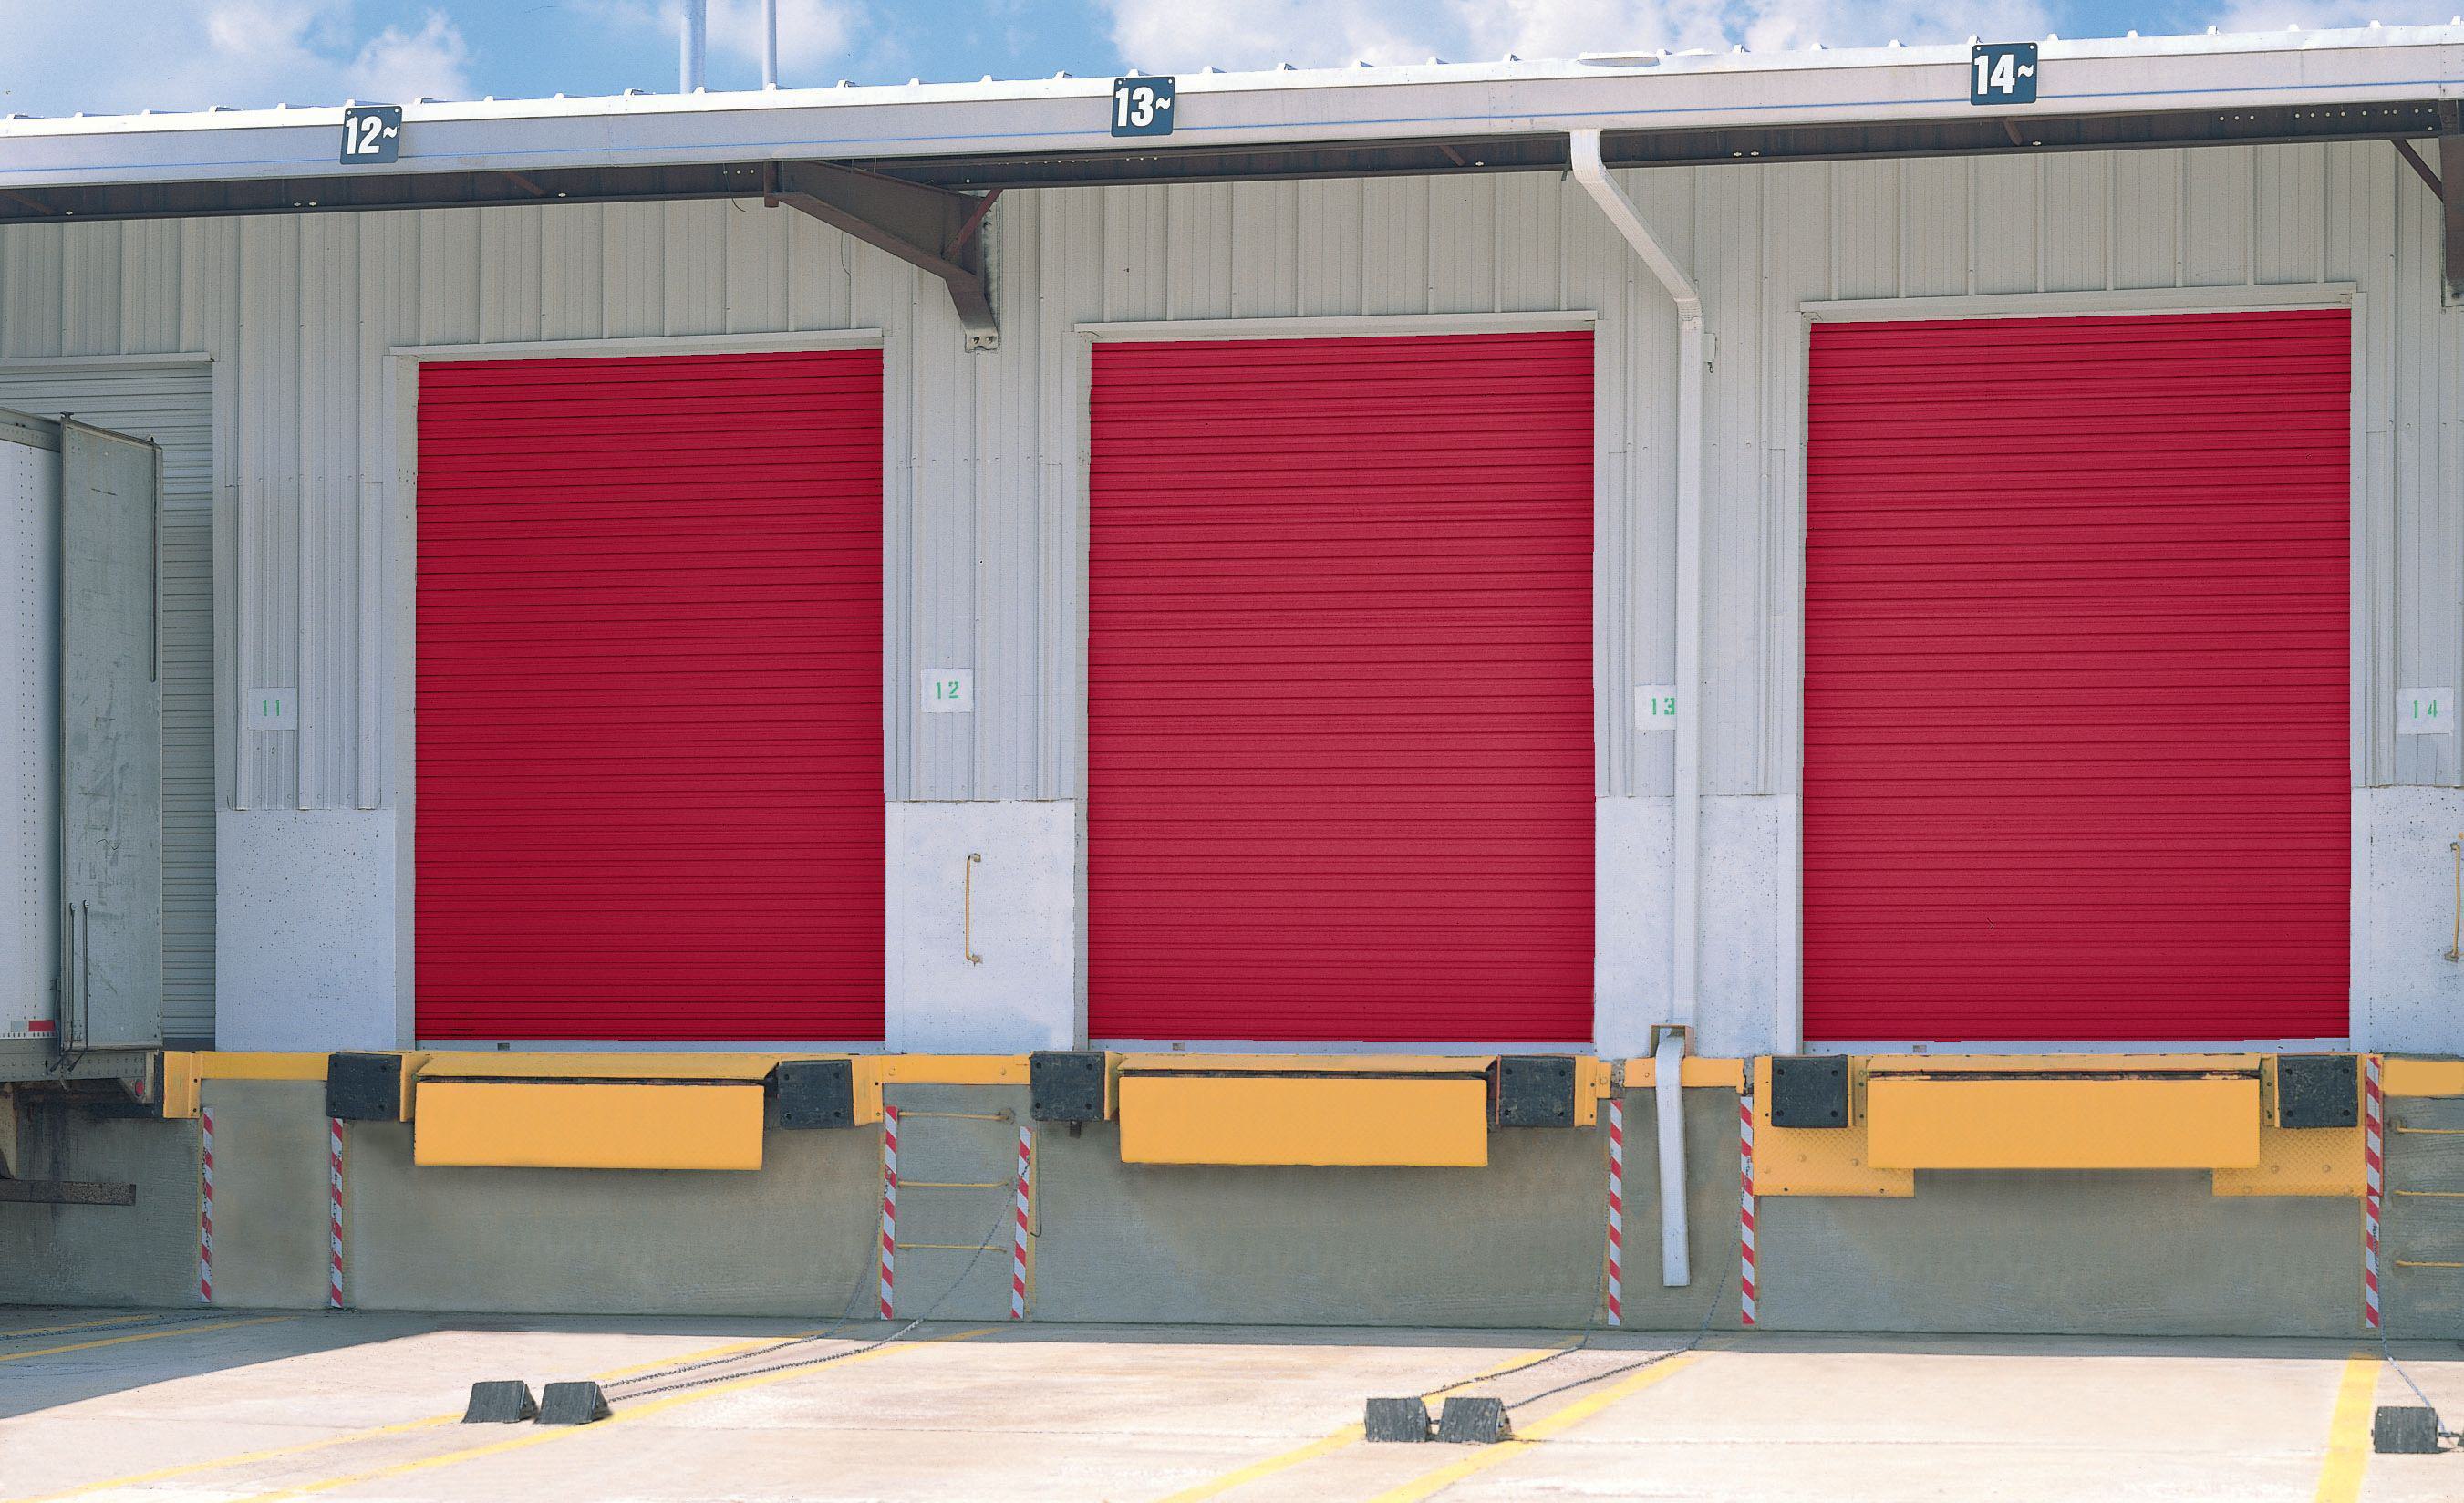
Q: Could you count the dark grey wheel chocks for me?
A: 5